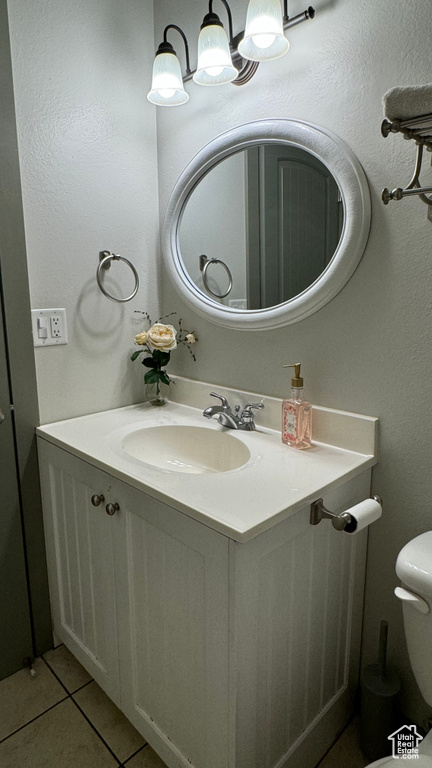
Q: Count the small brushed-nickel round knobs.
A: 2